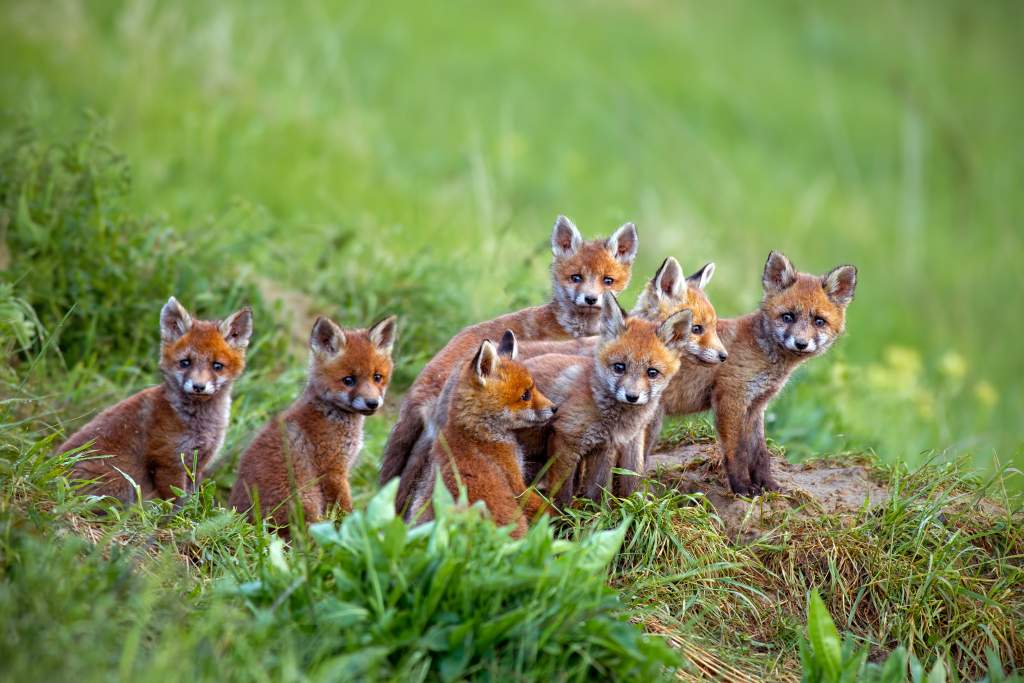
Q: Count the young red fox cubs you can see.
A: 7